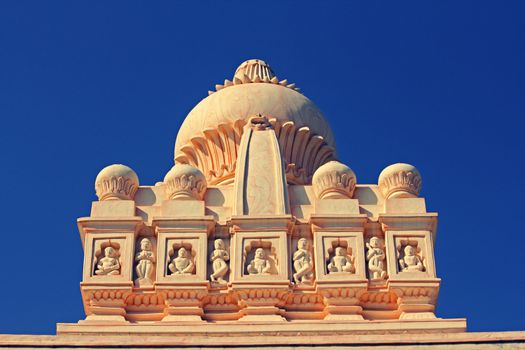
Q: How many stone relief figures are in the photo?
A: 9